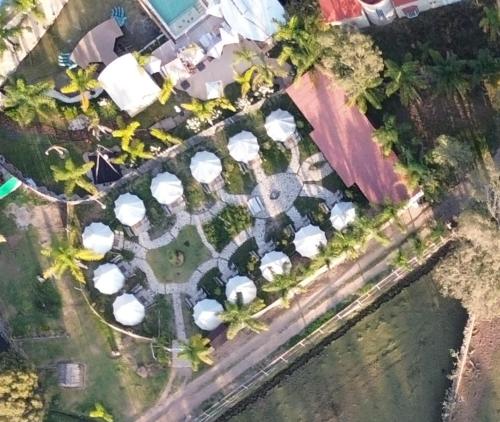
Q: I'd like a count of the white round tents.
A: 13